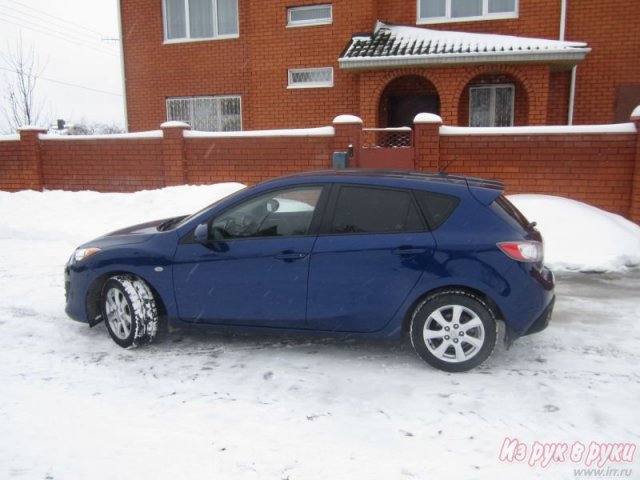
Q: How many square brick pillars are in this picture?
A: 5